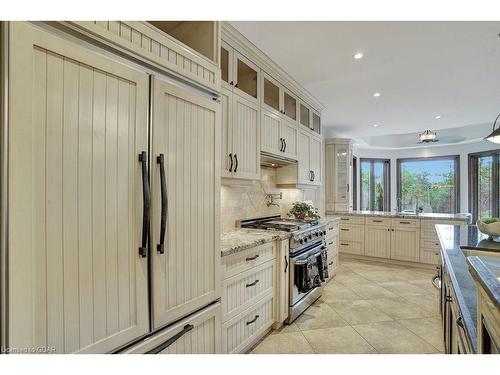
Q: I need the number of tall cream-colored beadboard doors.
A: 2